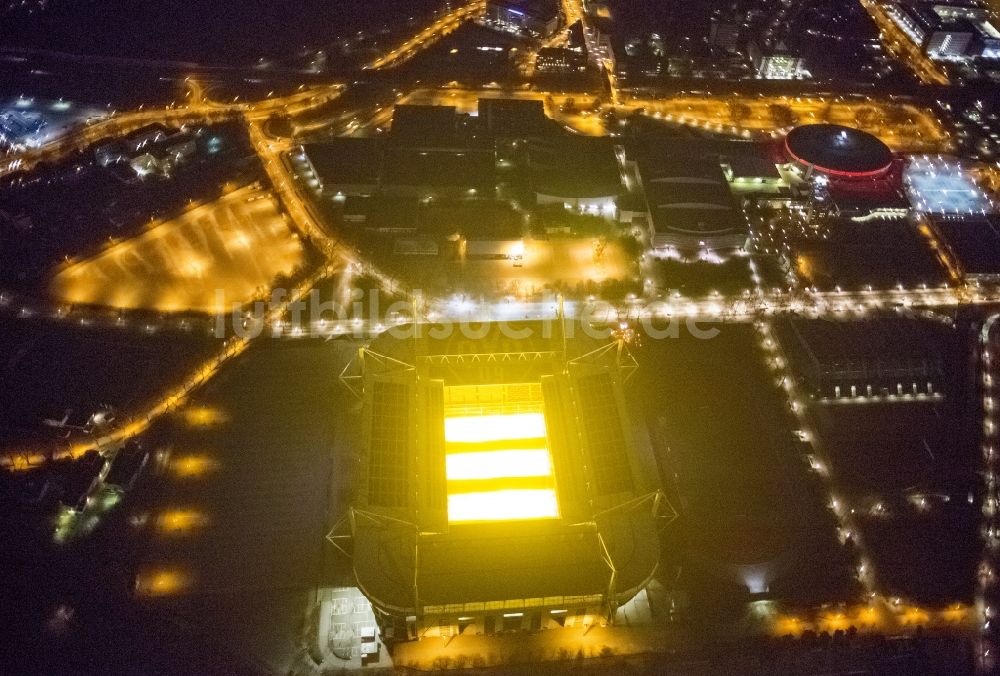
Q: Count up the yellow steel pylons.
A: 8